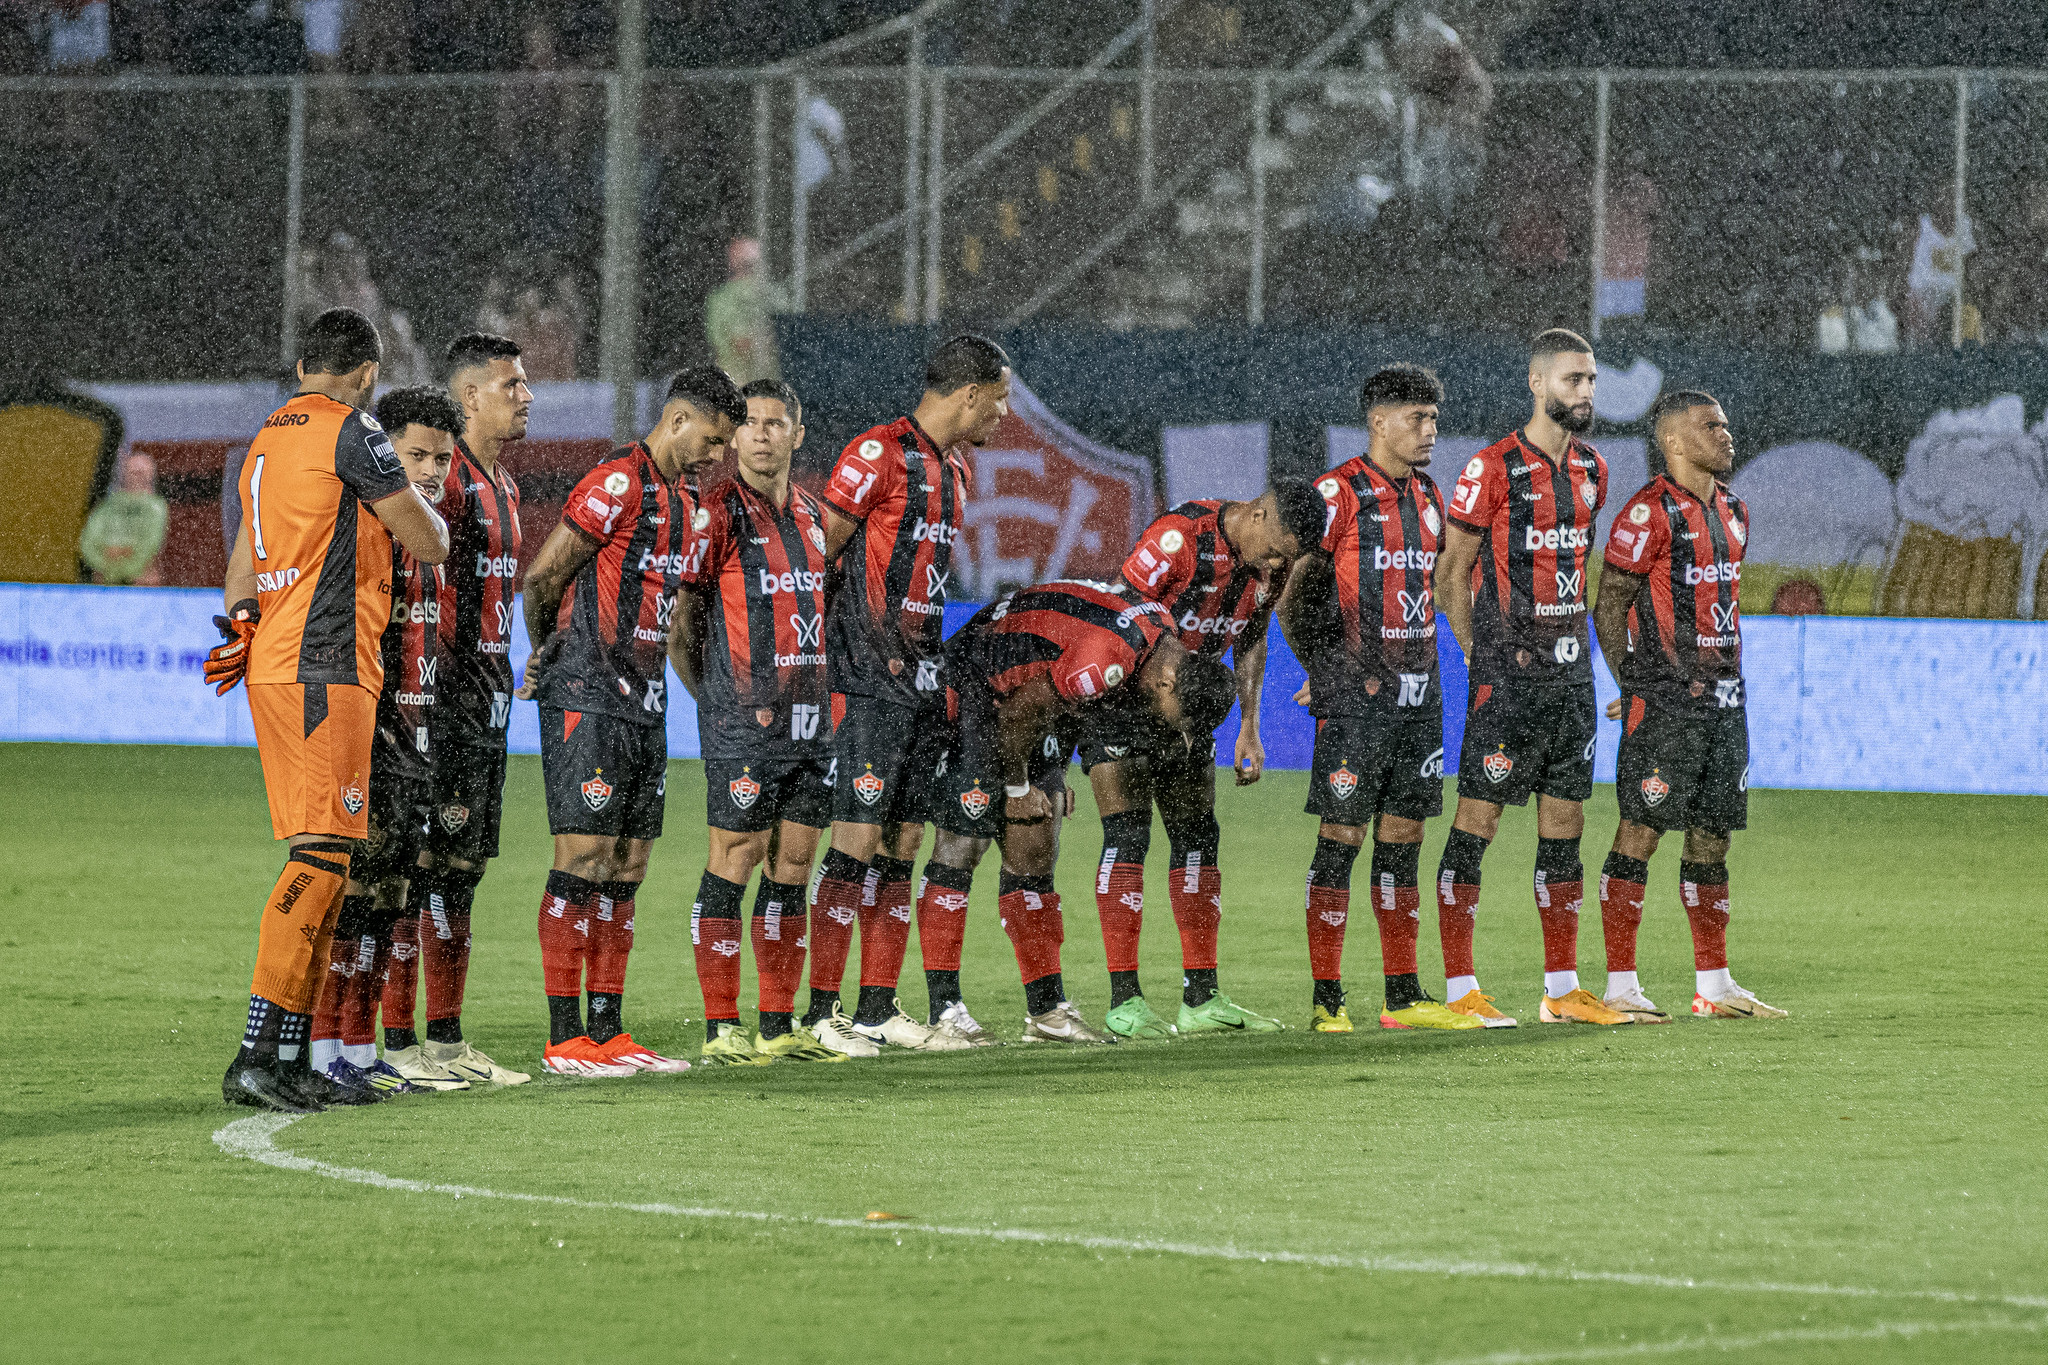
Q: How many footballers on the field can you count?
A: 11